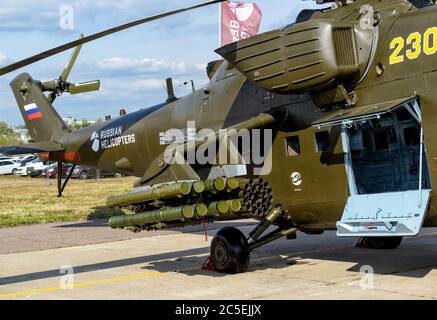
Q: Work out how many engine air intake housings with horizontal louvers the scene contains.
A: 1